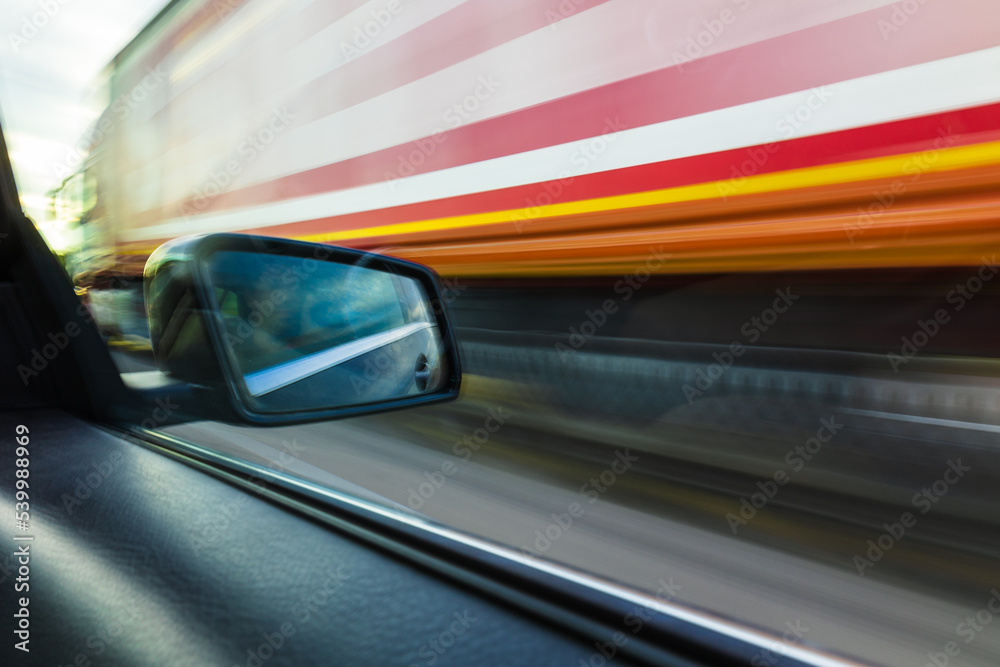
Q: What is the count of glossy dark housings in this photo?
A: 1